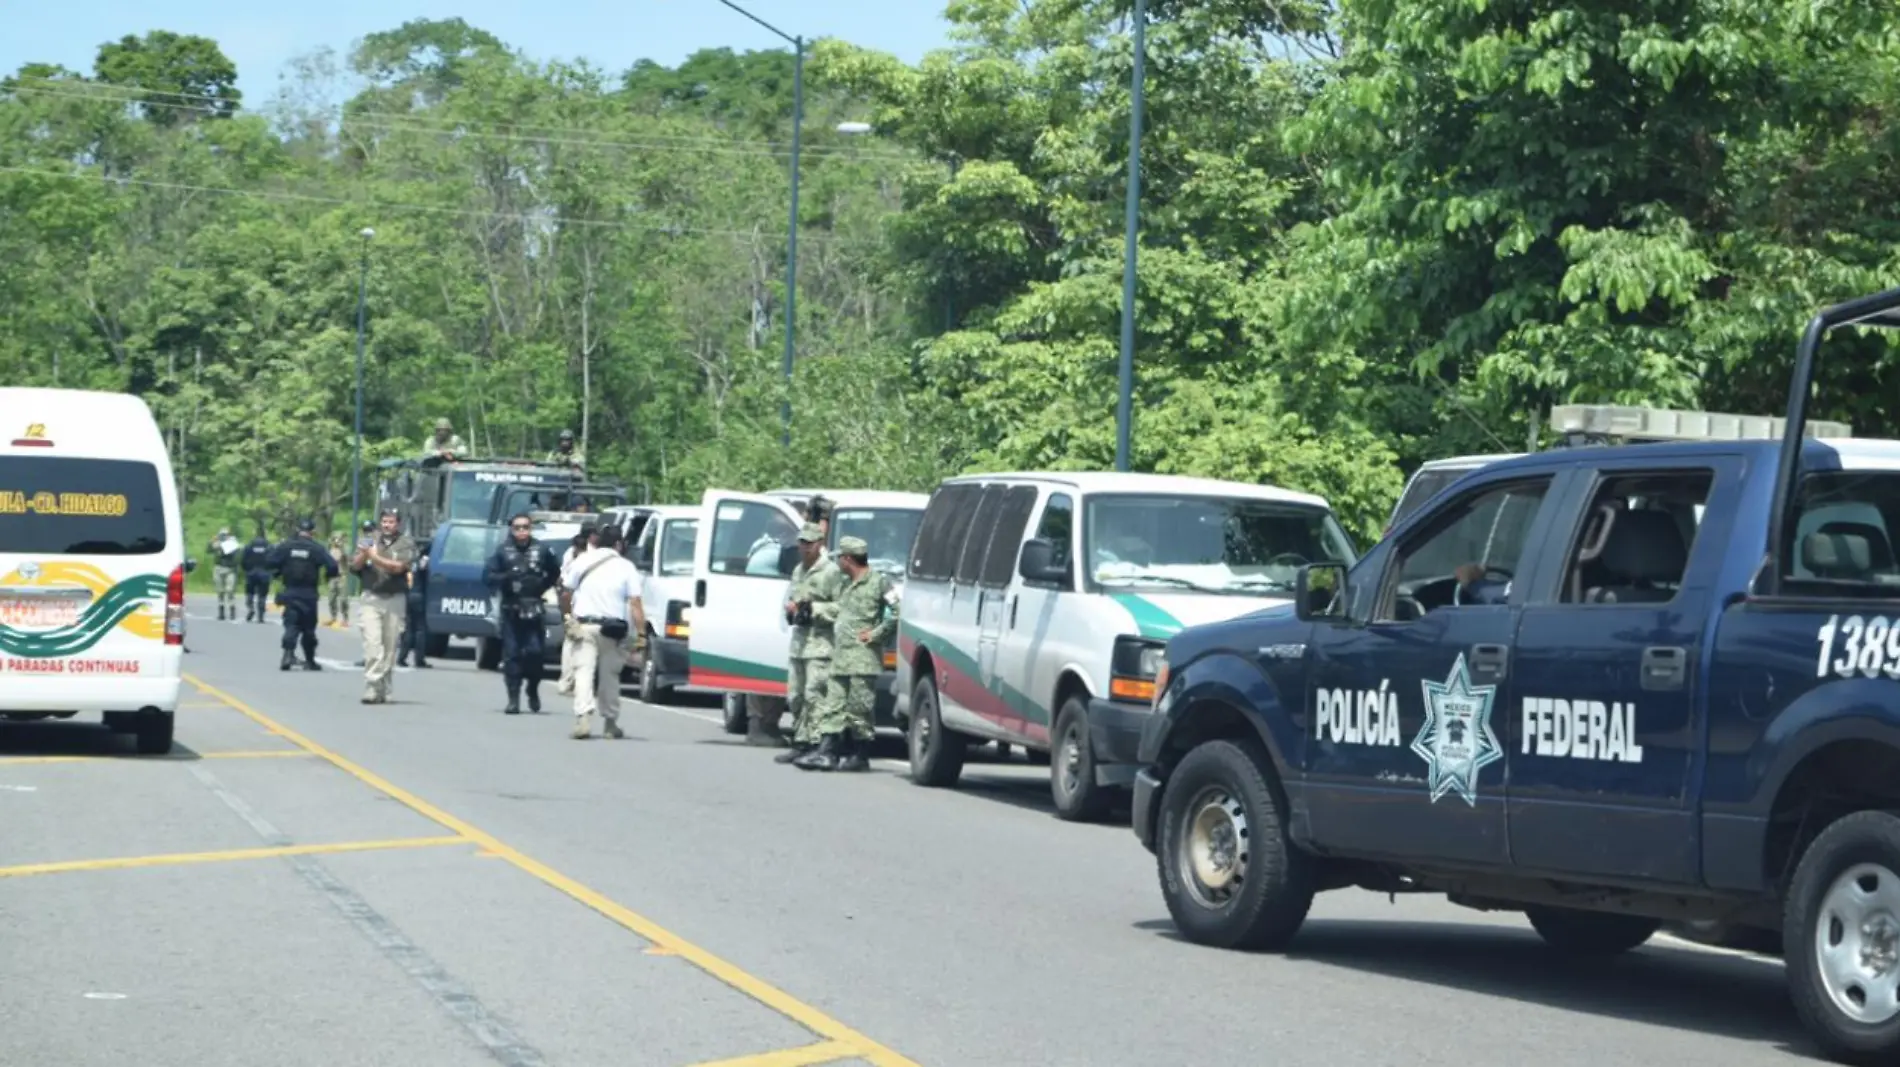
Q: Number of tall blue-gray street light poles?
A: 3